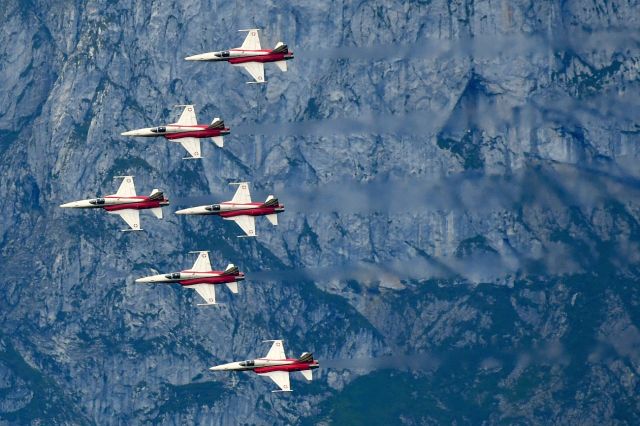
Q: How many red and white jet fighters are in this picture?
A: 6